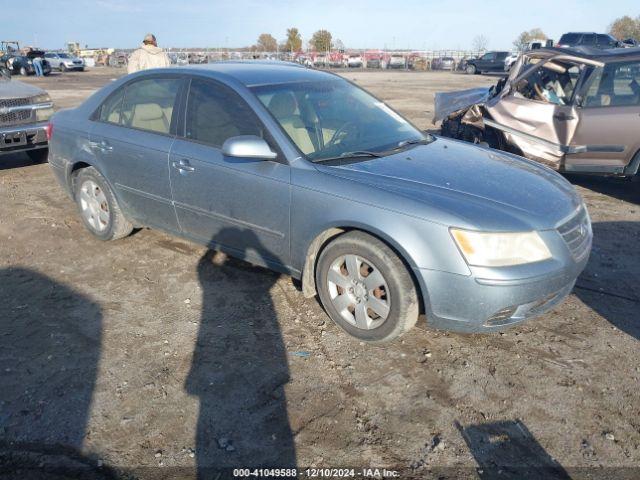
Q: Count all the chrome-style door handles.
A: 2